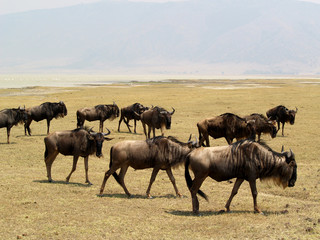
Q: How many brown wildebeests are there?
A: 11